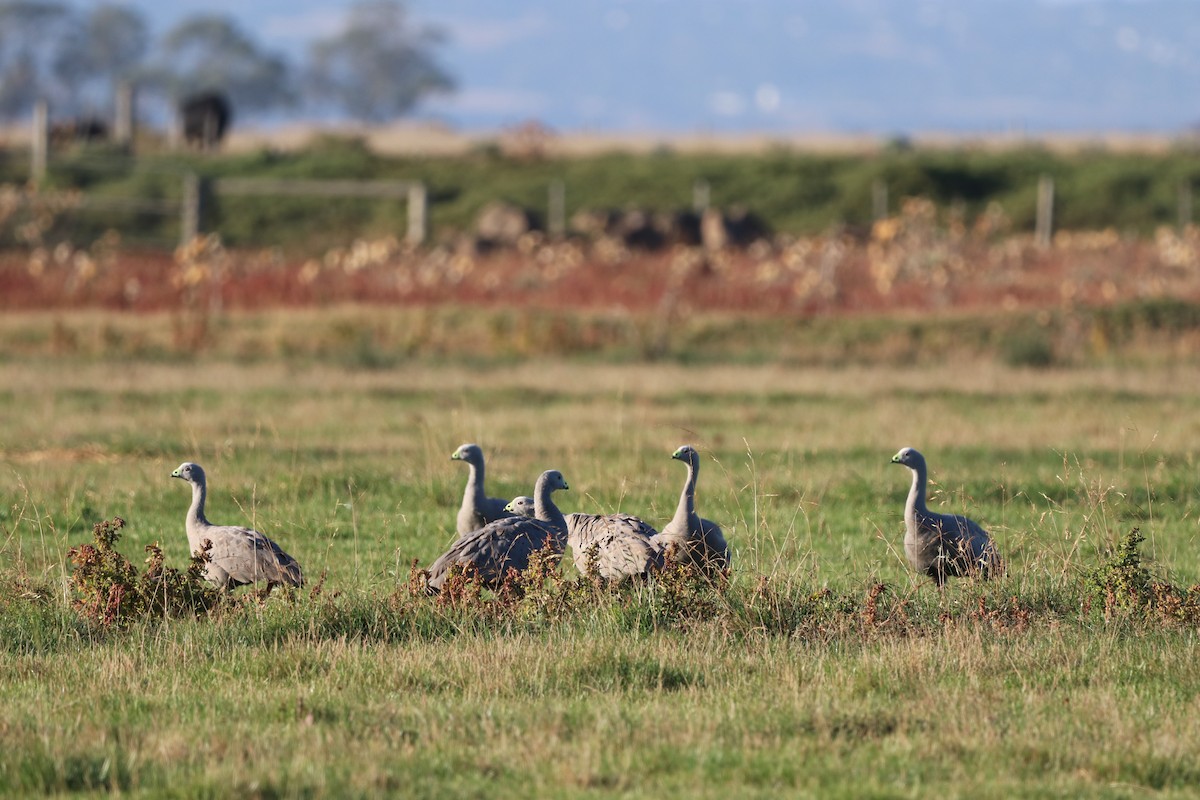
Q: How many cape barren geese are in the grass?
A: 6